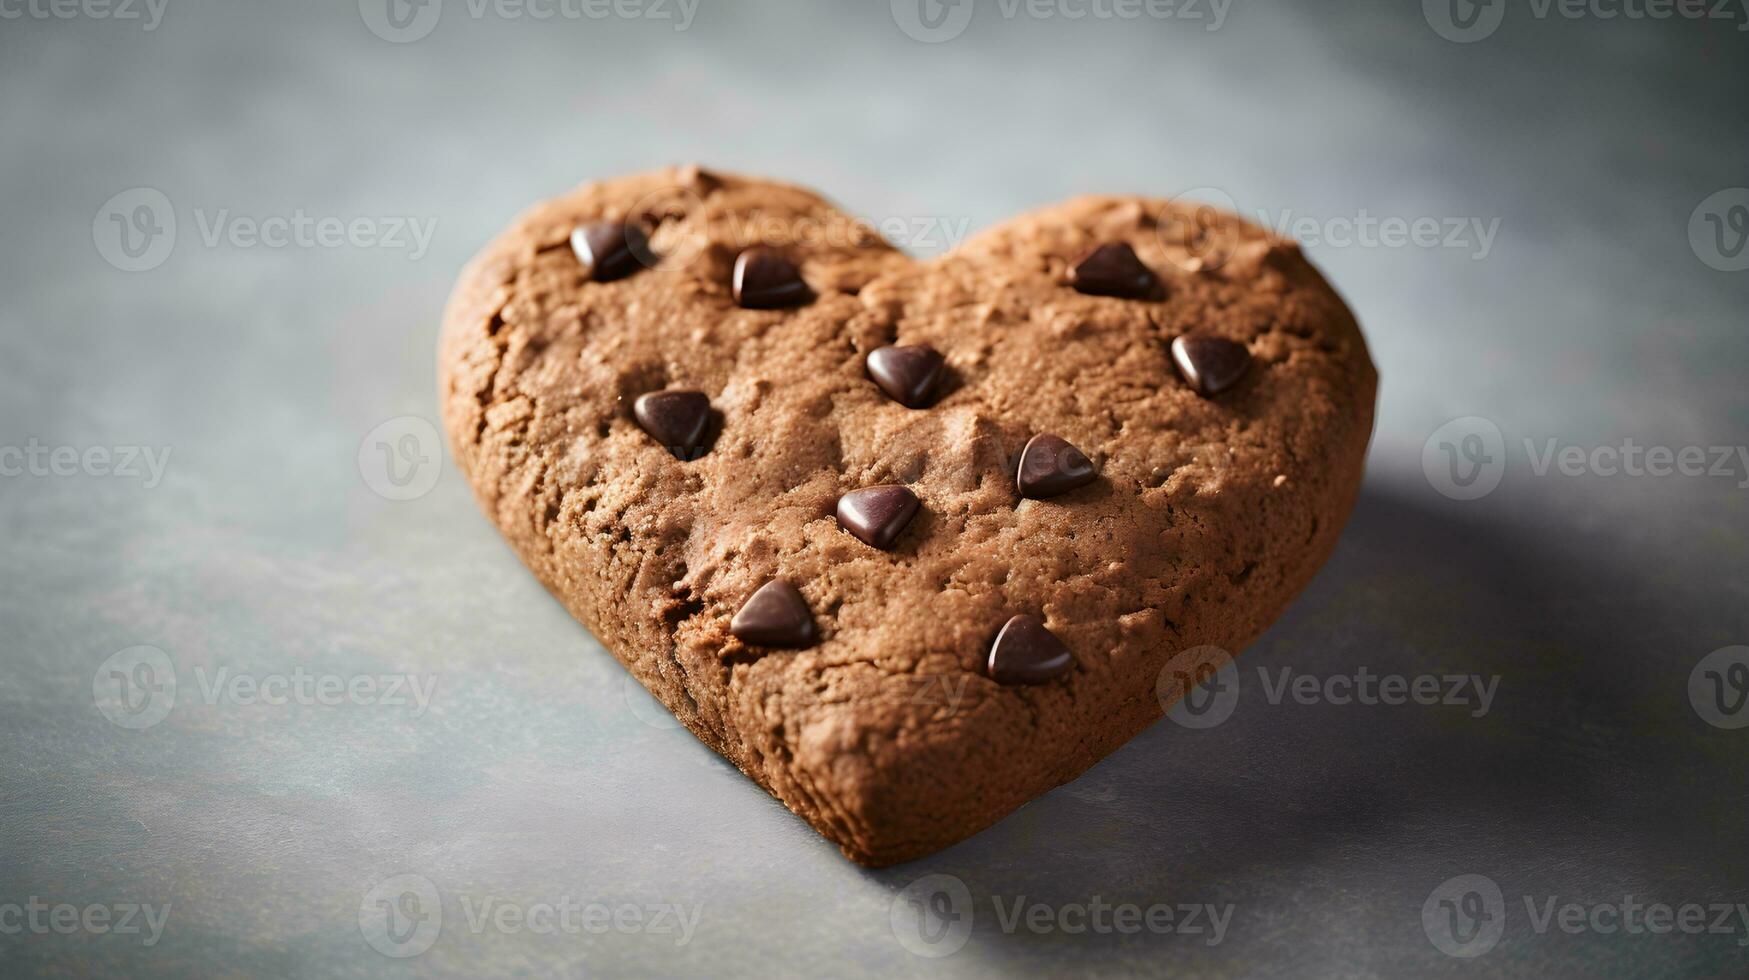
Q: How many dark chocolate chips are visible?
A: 10